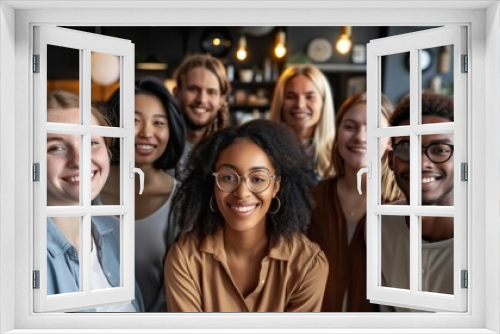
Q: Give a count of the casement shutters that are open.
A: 2